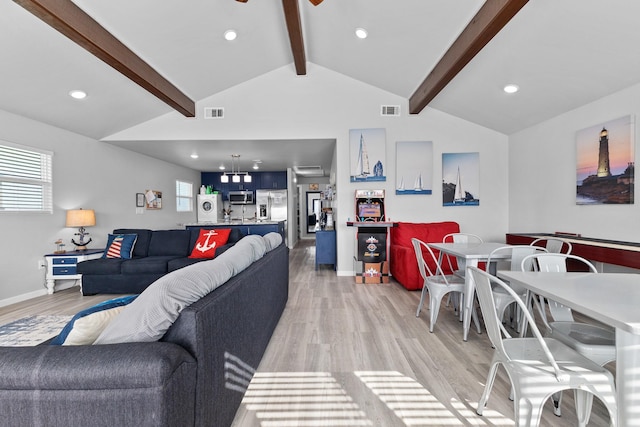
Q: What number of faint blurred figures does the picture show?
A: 0